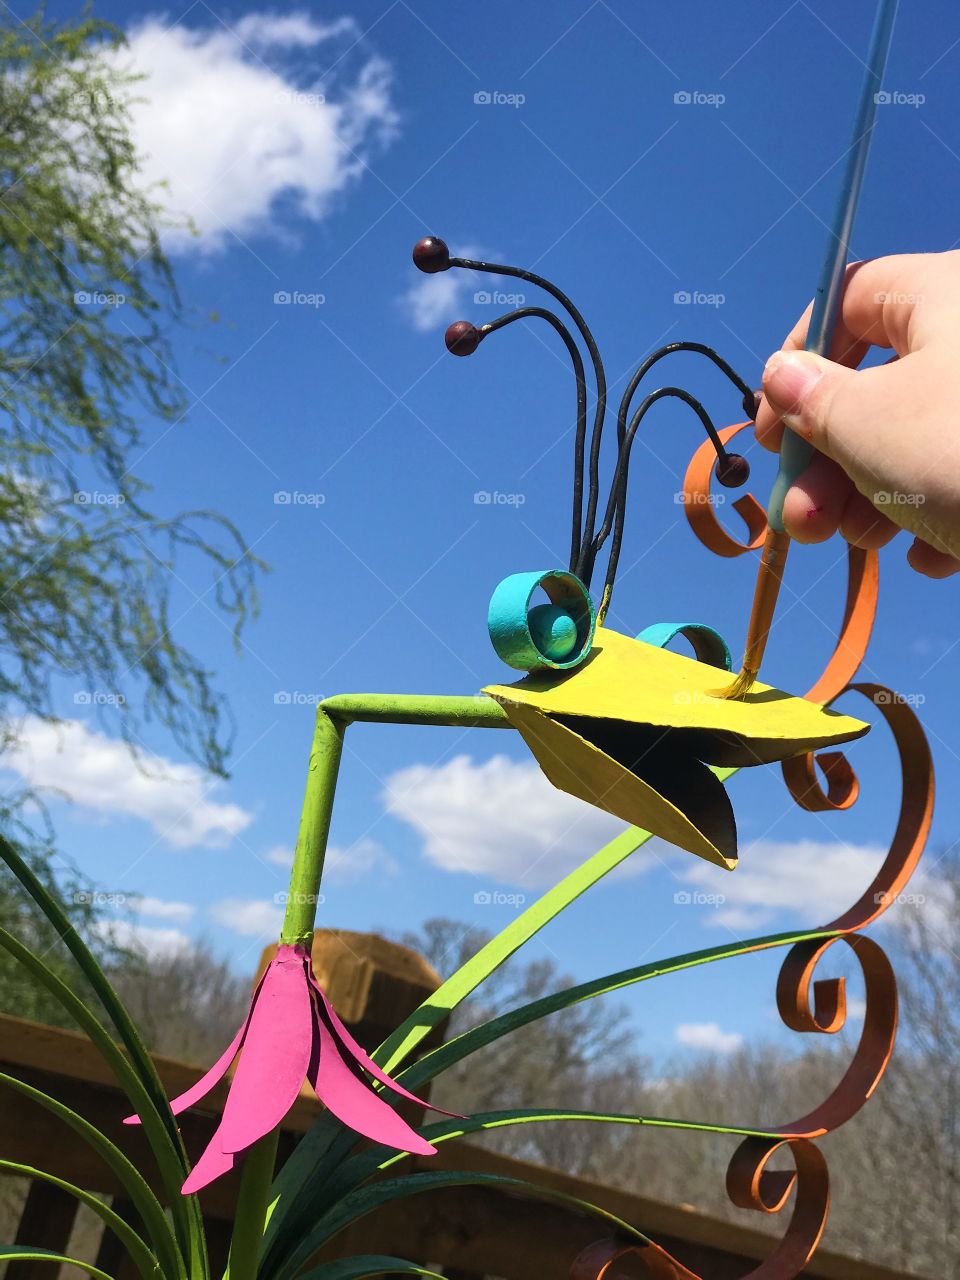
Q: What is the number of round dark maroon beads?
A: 4